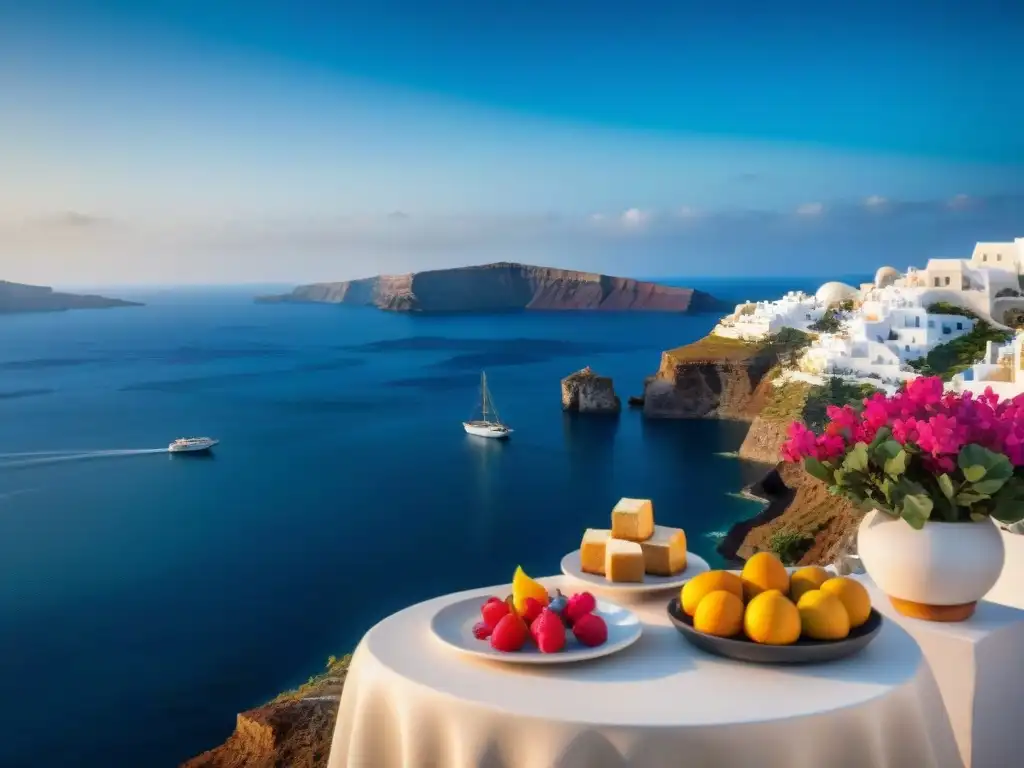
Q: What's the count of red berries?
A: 7